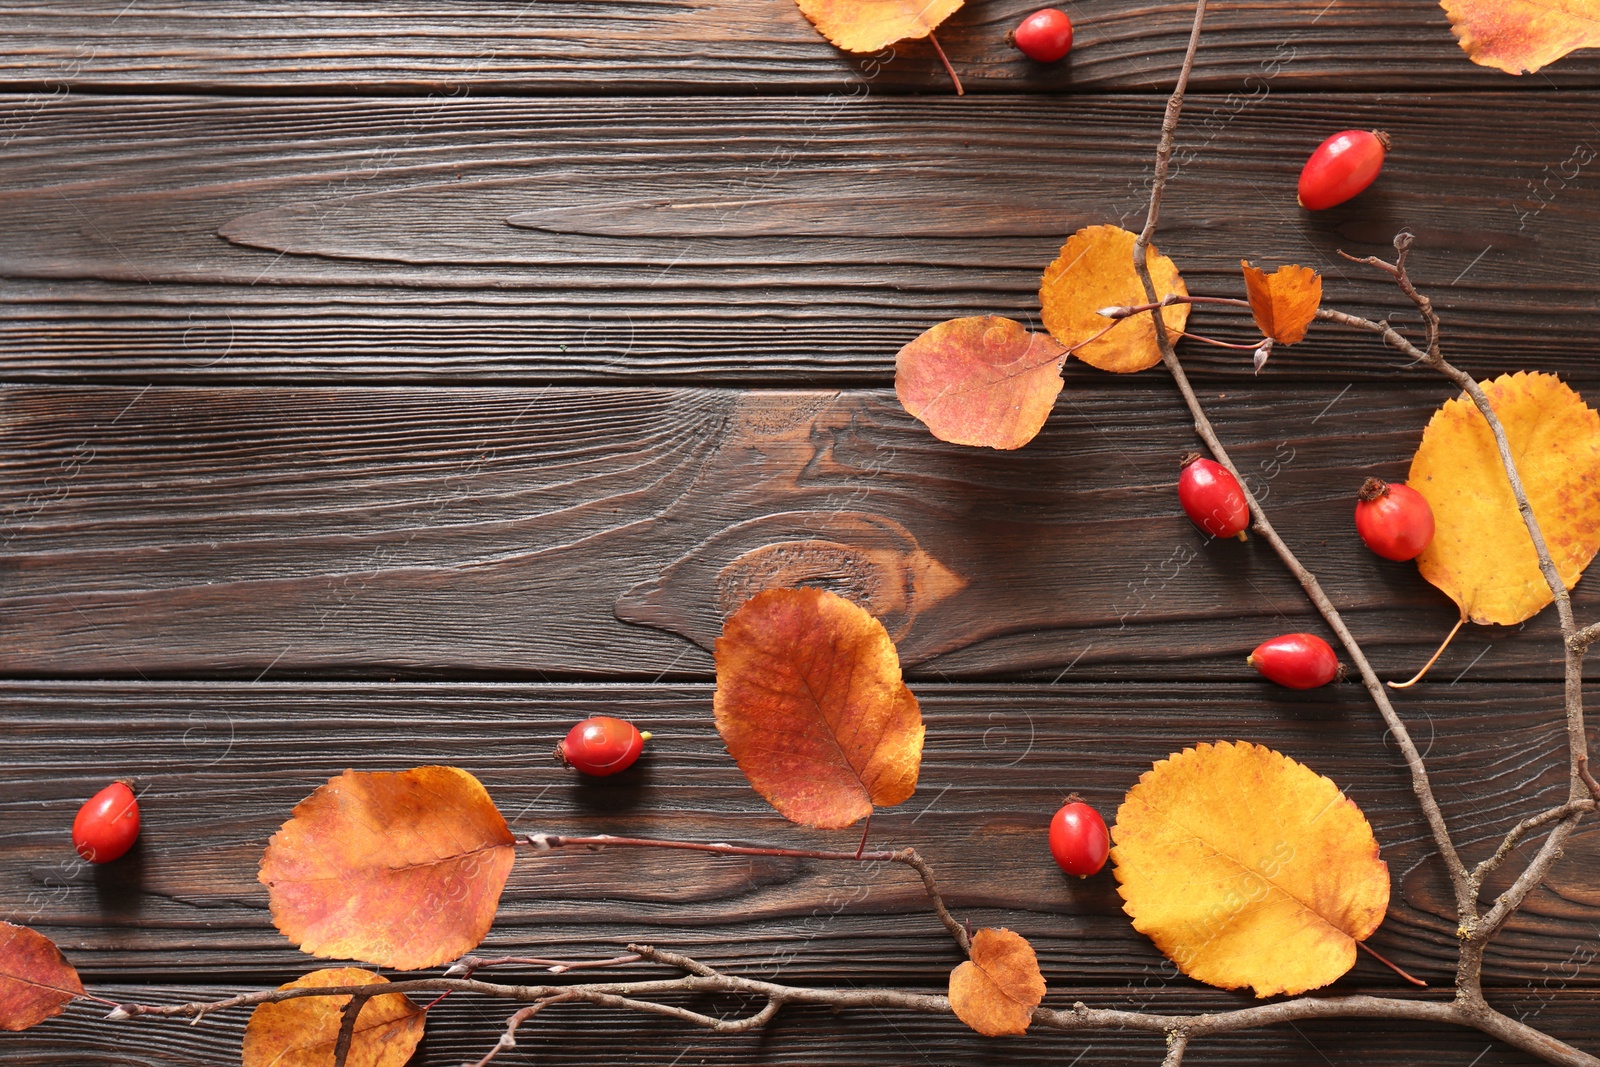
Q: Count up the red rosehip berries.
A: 8